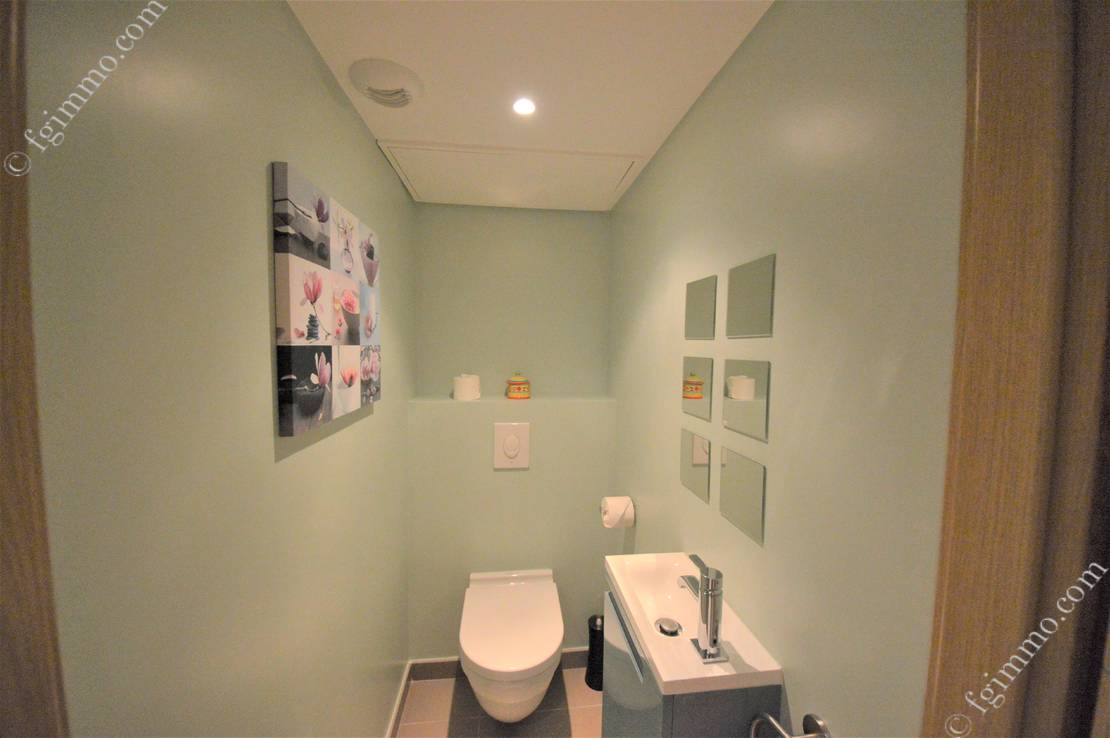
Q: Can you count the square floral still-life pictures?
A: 9